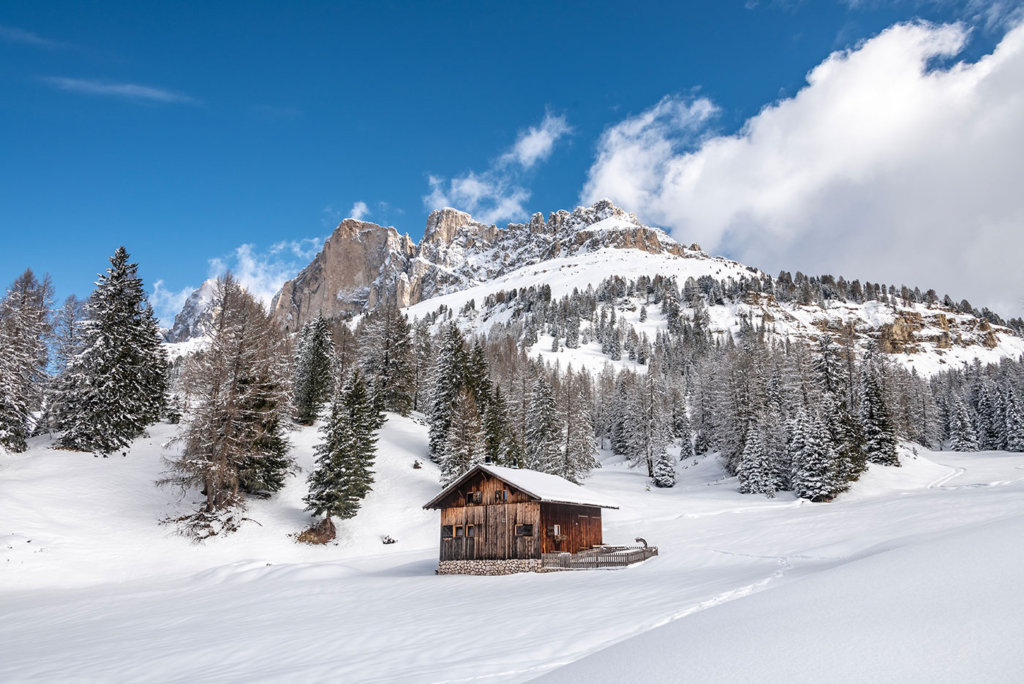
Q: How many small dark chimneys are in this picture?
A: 2